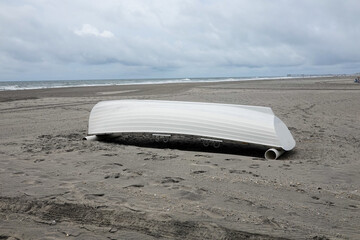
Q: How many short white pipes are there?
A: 2